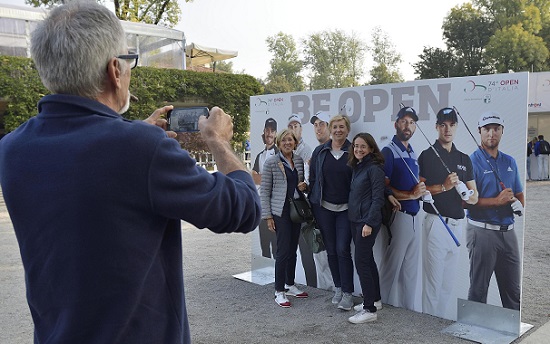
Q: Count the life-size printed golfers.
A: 6